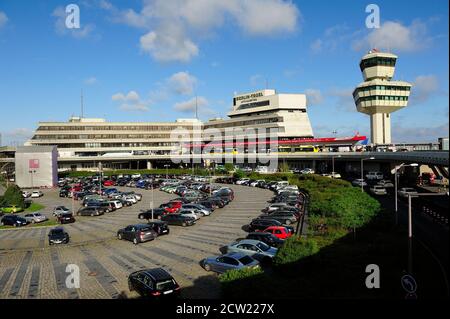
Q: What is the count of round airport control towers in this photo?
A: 1